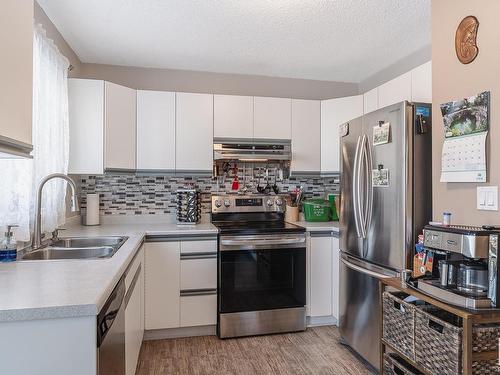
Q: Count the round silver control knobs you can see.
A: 4